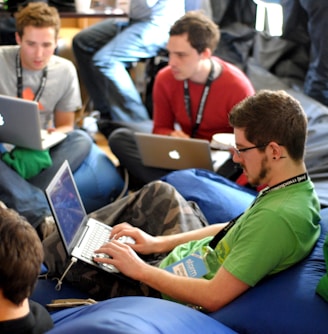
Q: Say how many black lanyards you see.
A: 3